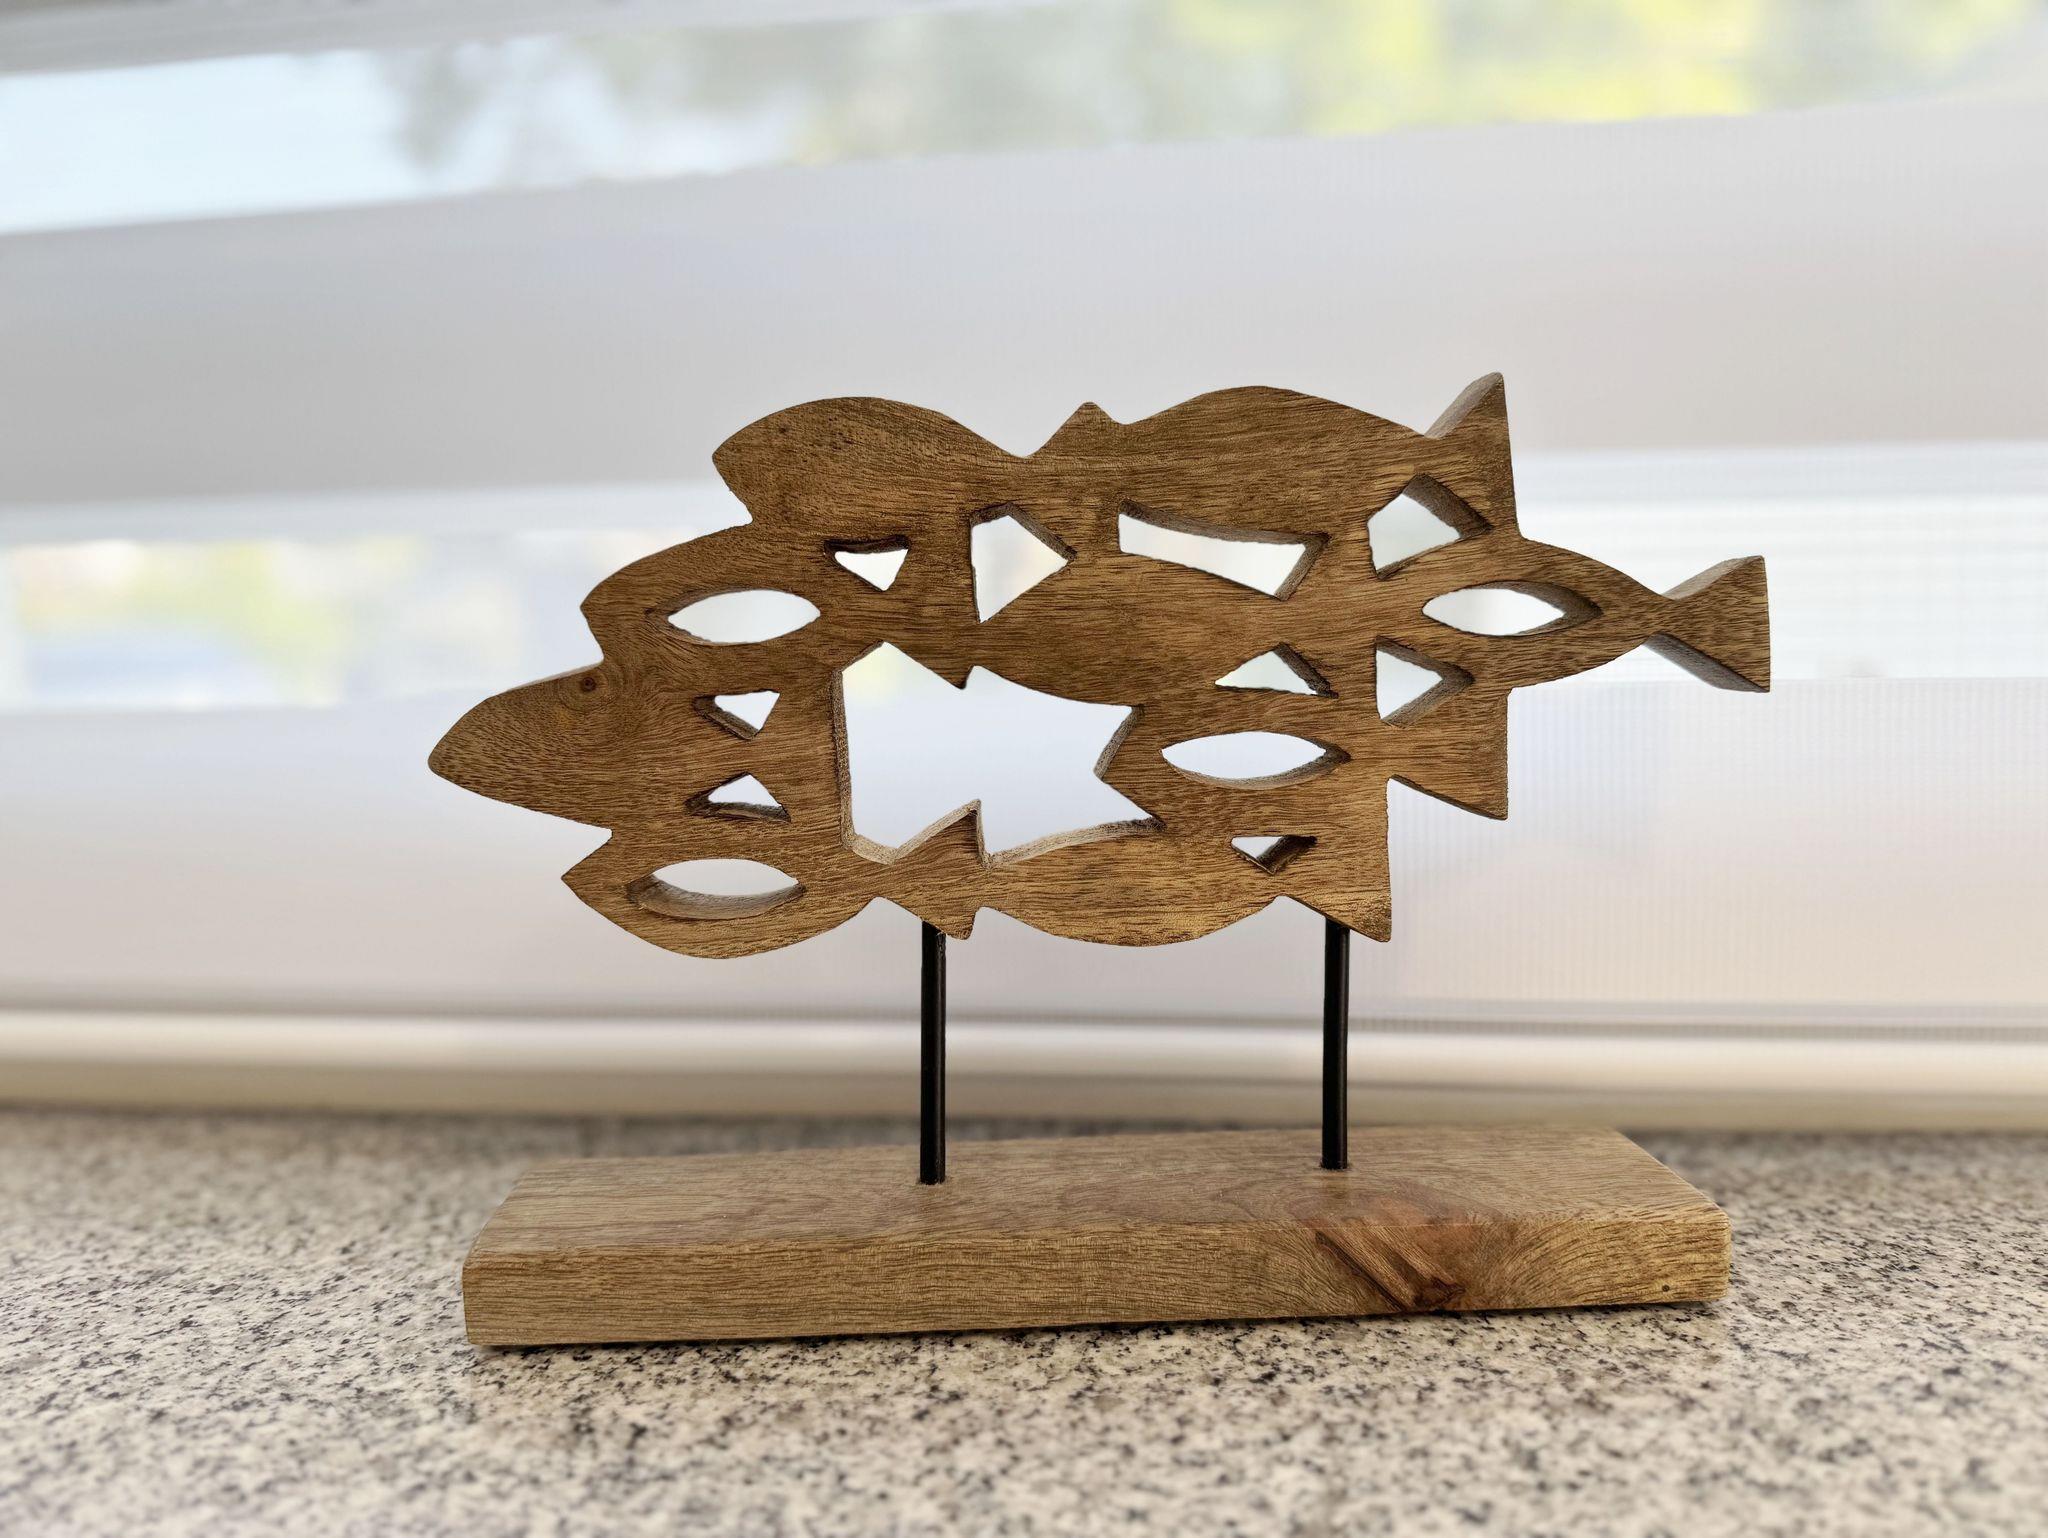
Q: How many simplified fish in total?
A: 9